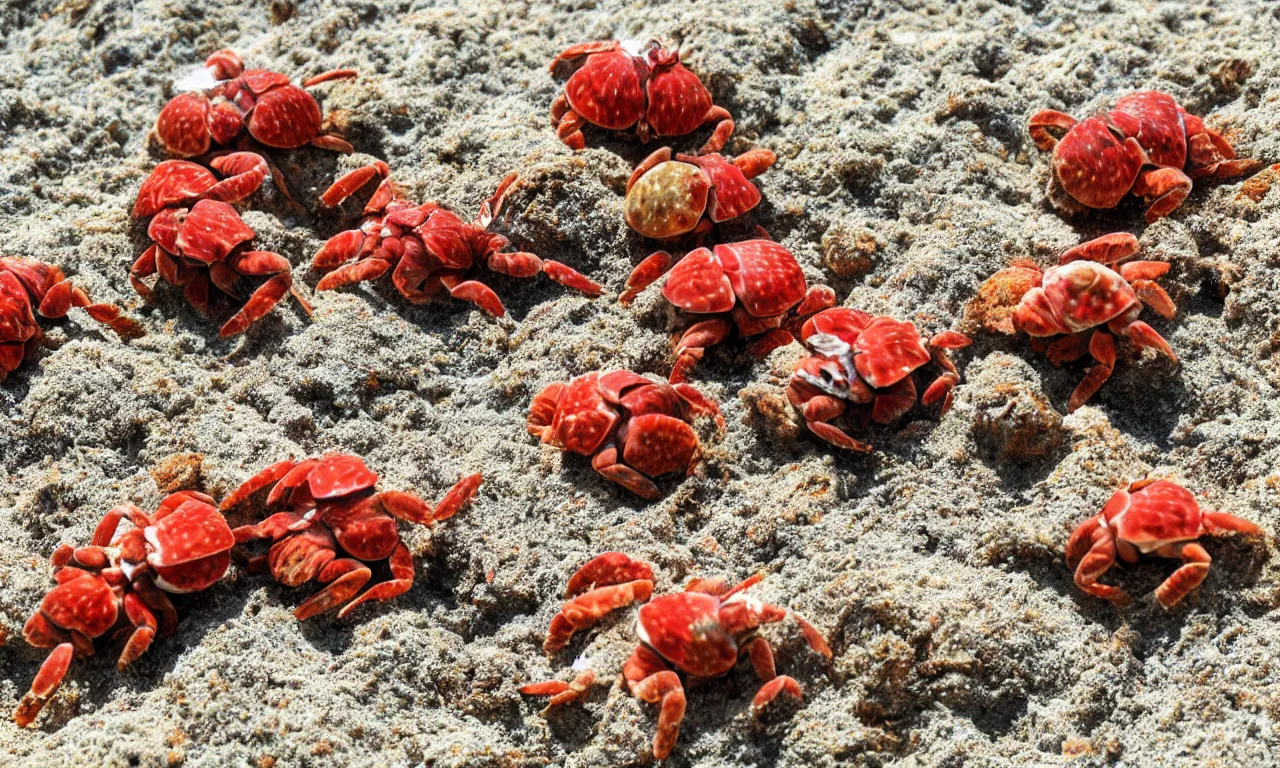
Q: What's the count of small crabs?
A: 15